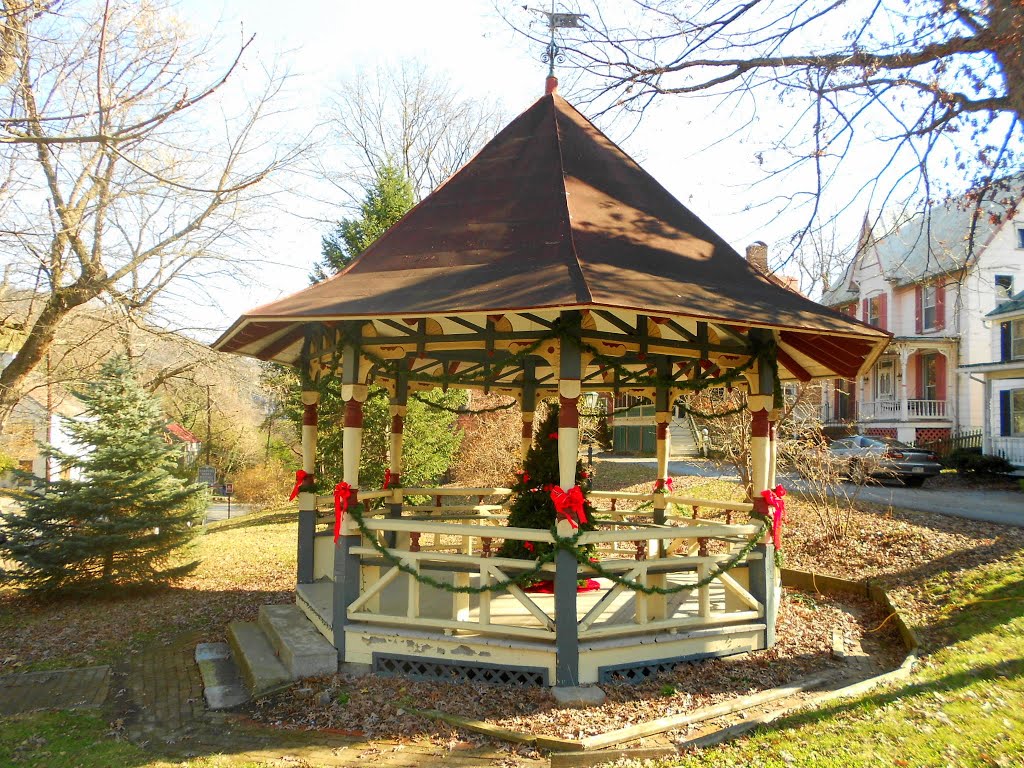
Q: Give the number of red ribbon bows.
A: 6